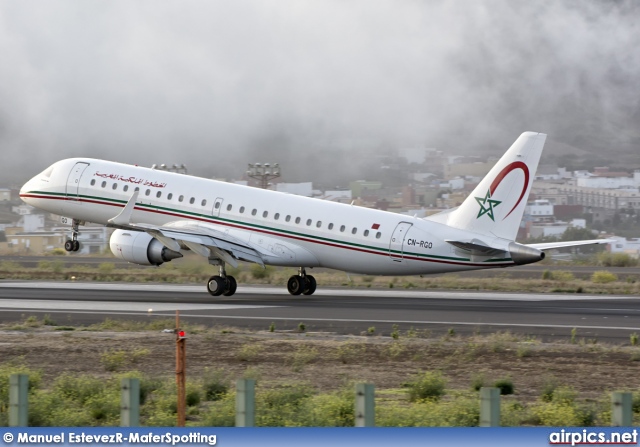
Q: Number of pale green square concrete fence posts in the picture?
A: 6